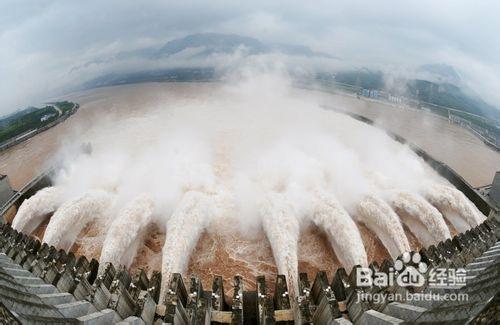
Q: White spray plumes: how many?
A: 9